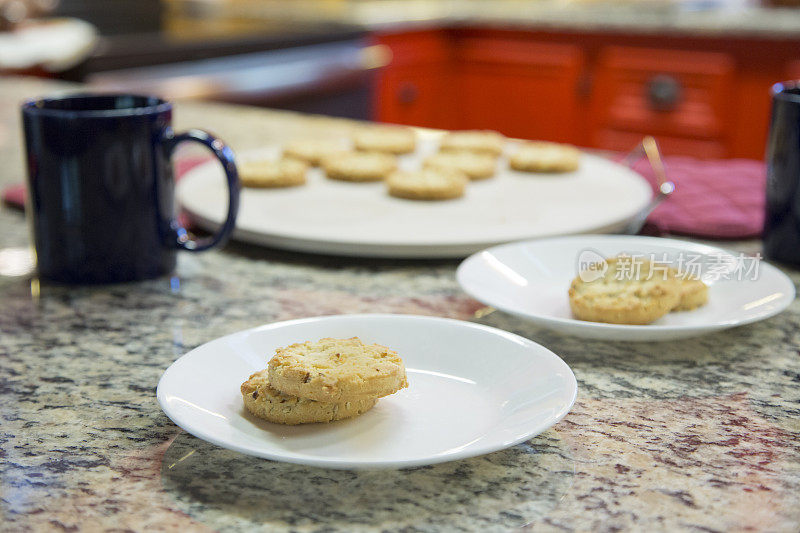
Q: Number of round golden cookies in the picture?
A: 12